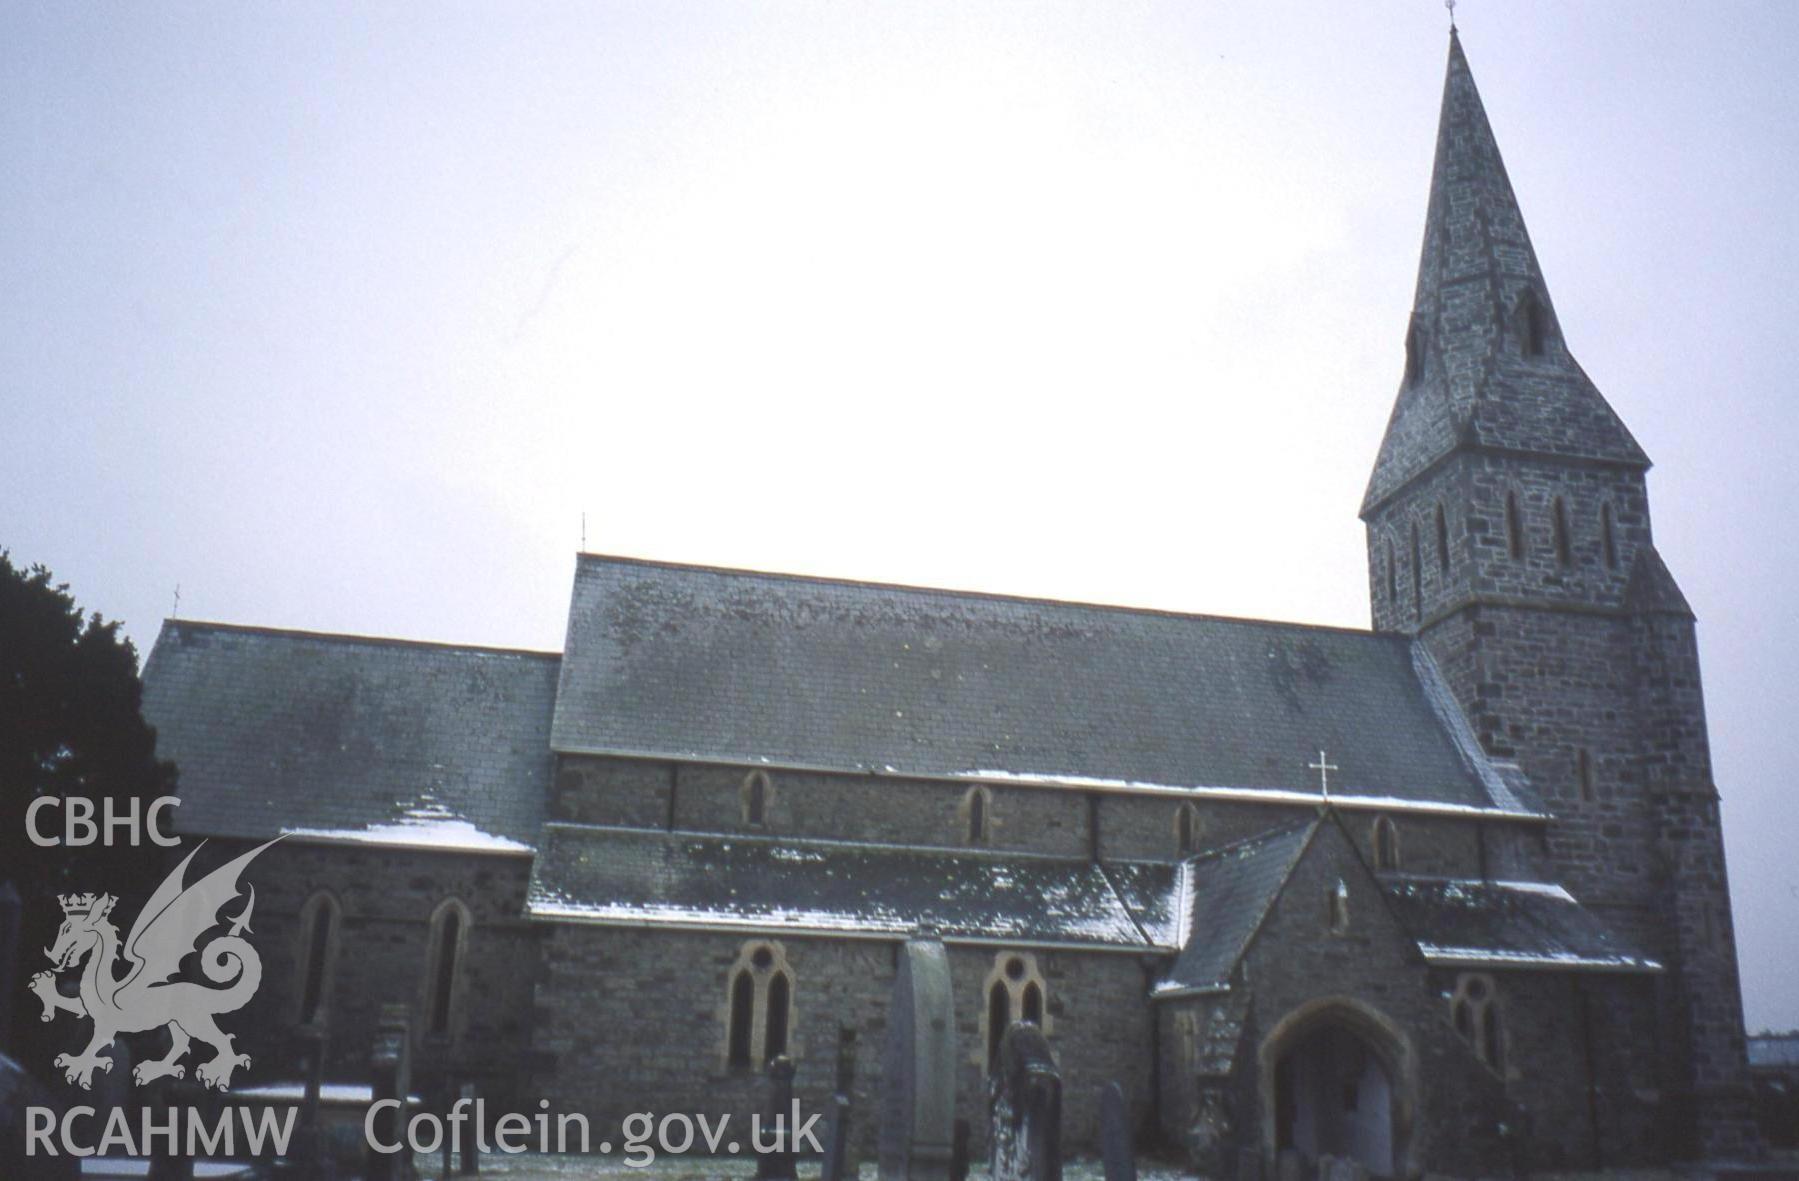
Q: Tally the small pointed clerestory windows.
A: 4